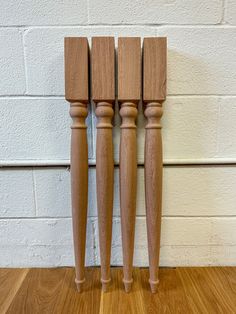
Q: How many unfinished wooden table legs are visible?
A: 4